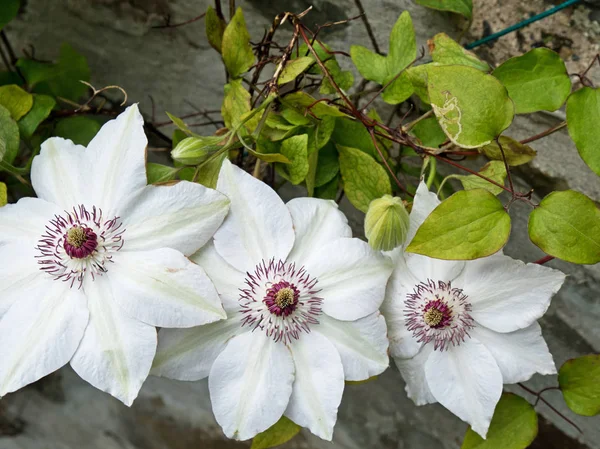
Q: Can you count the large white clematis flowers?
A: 3